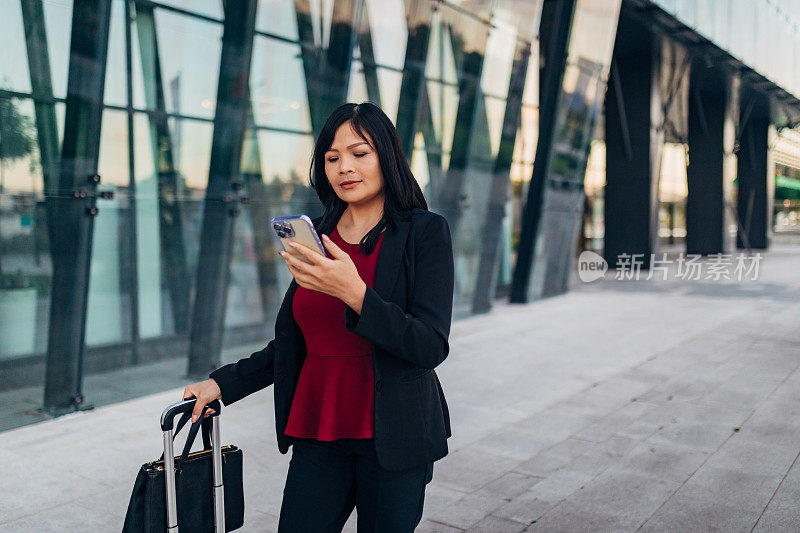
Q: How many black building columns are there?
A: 3